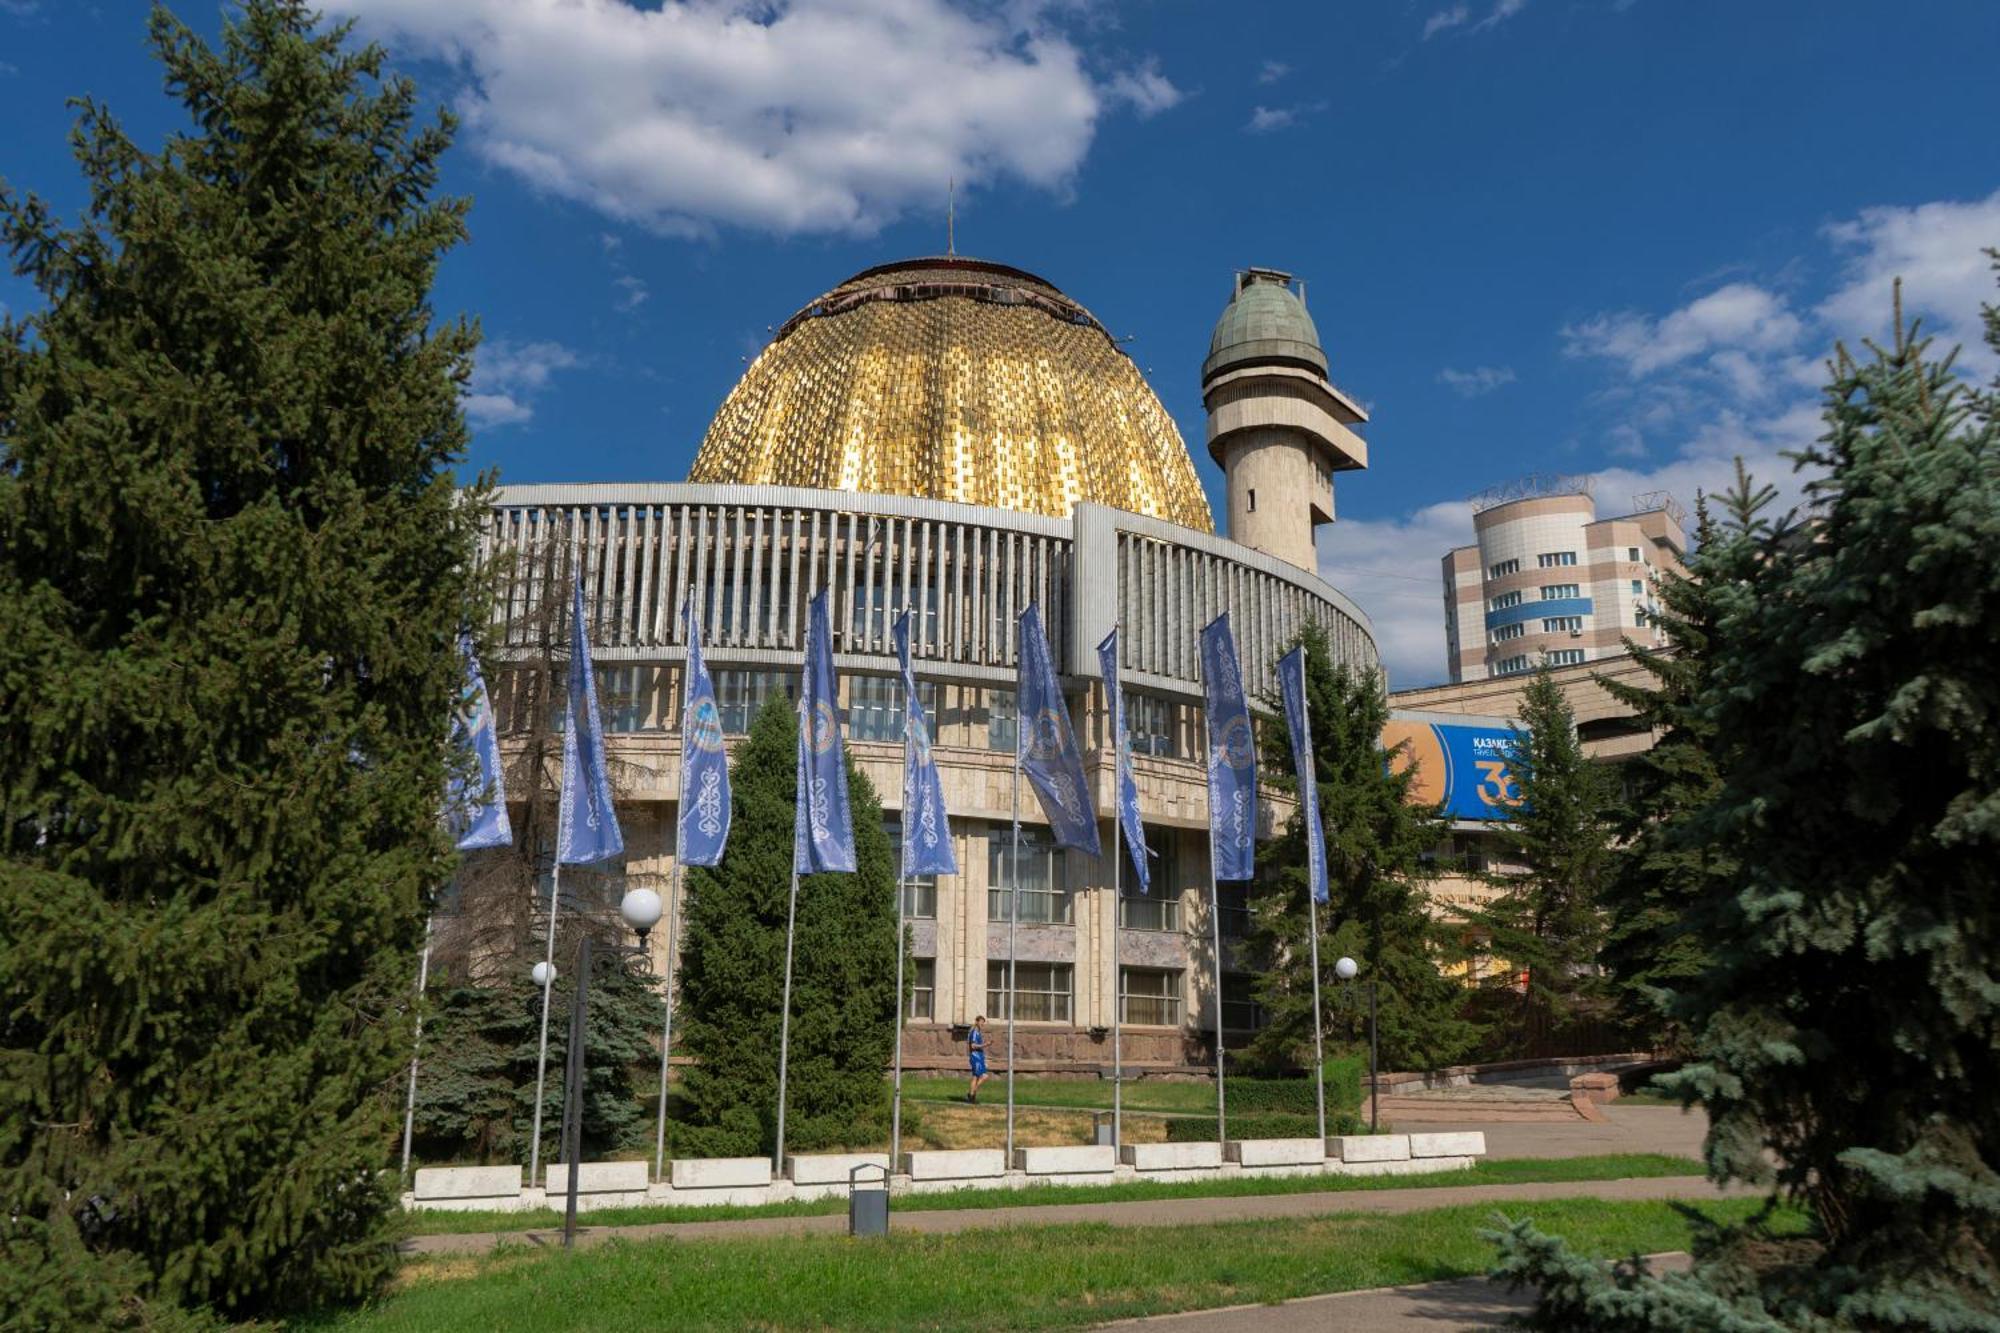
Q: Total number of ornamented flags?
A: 9